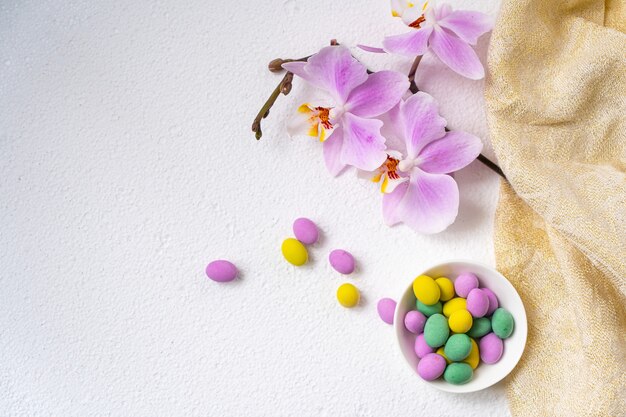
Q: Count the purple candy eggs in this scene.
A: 11